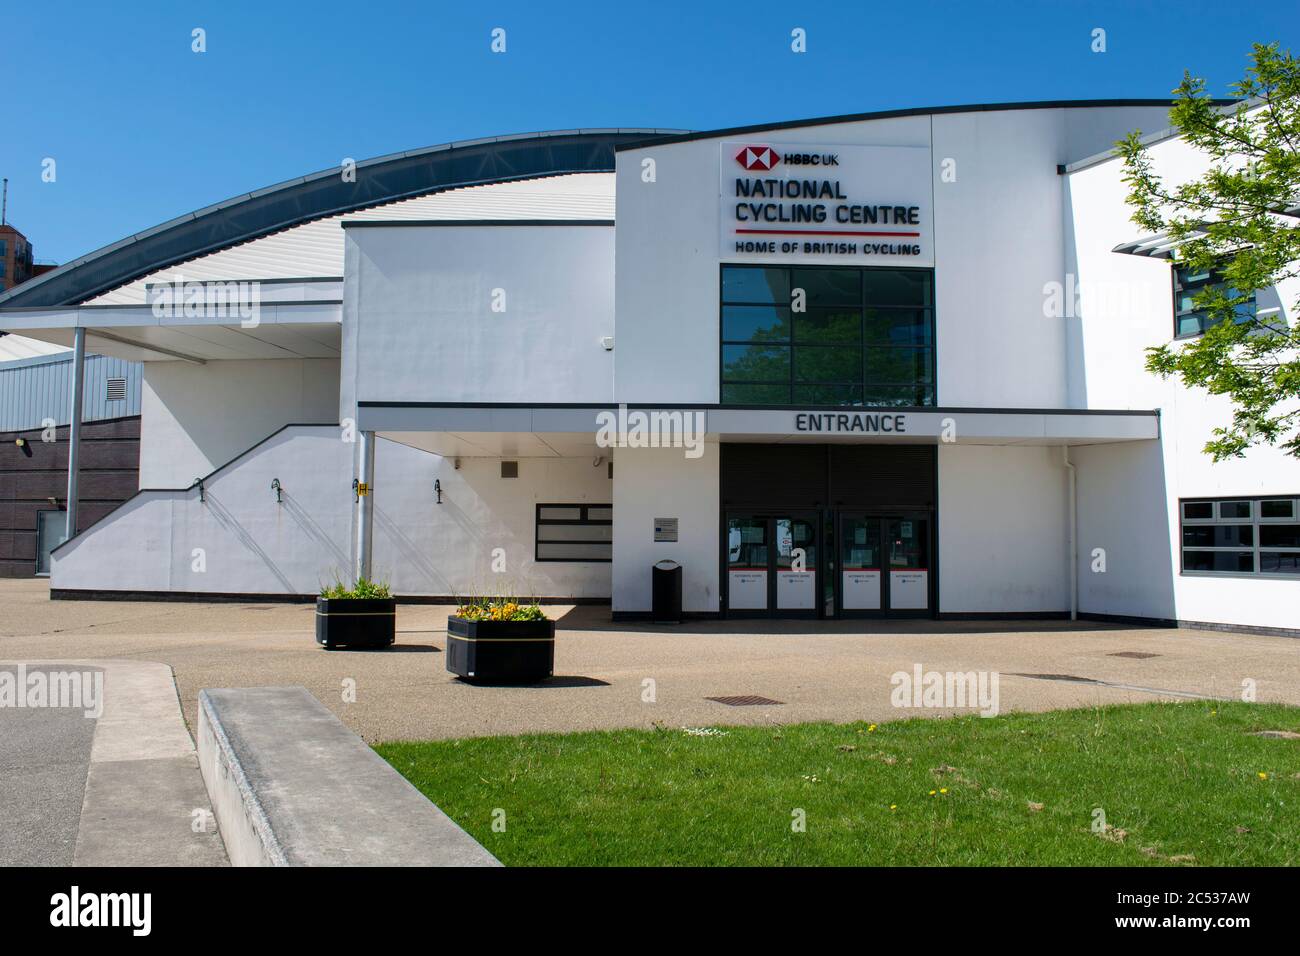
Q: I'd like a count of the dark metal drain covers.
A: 2